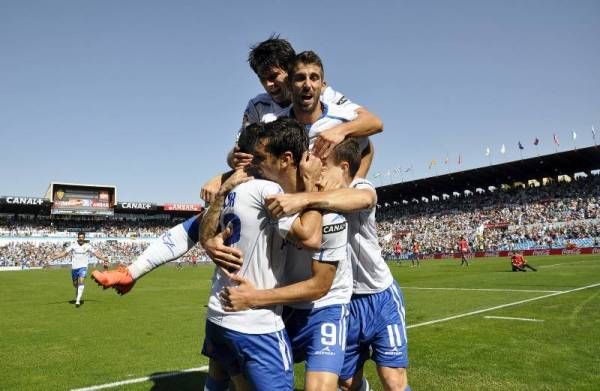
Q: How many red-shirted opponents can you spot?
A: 4